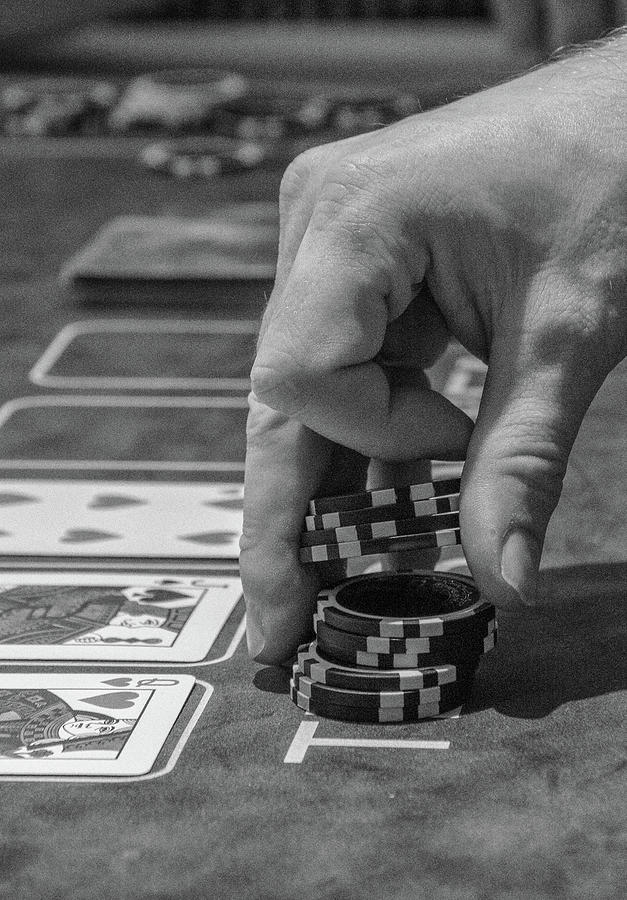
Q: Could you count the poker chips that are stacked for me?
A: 10